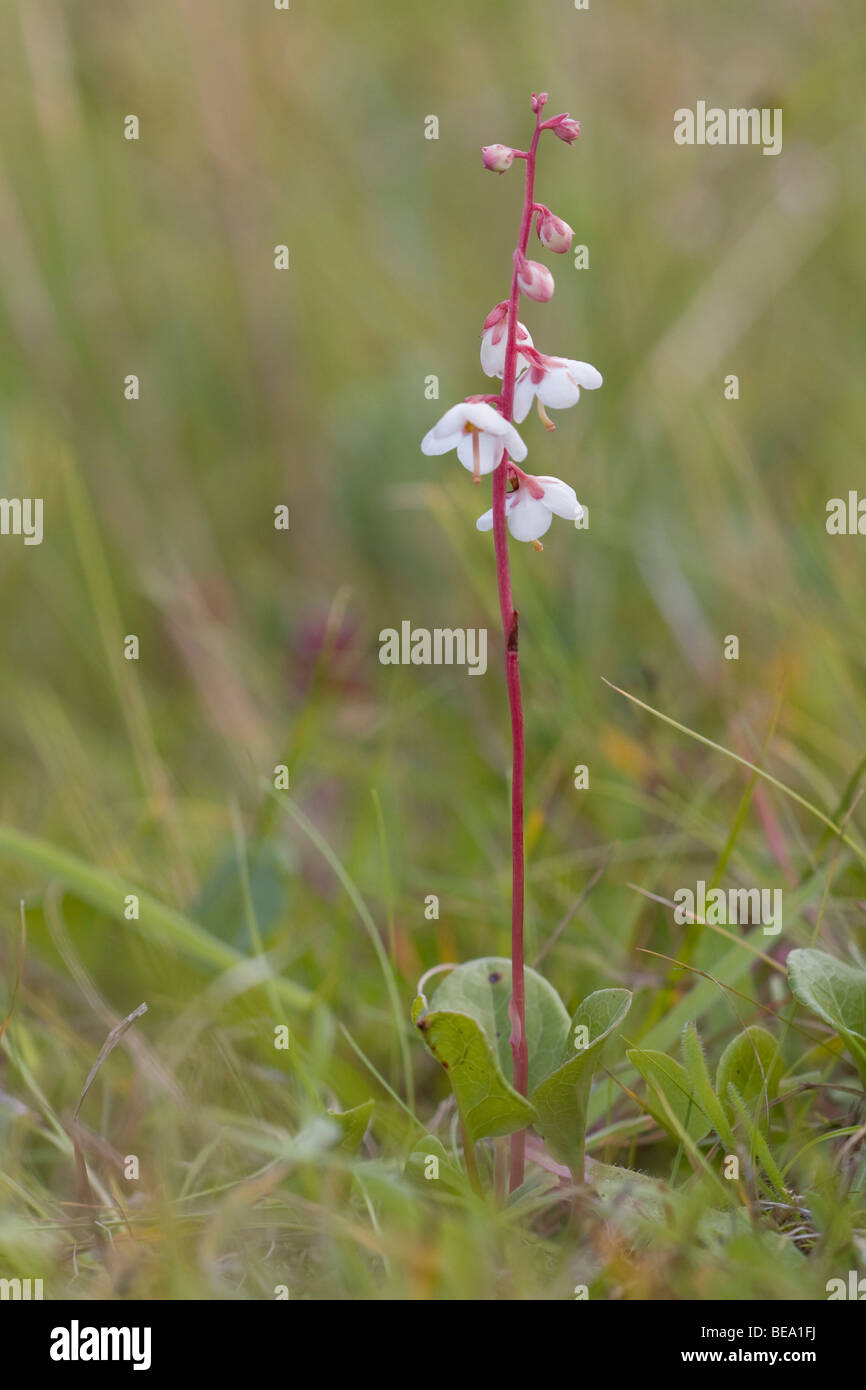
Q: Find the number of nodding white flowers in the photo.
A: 4